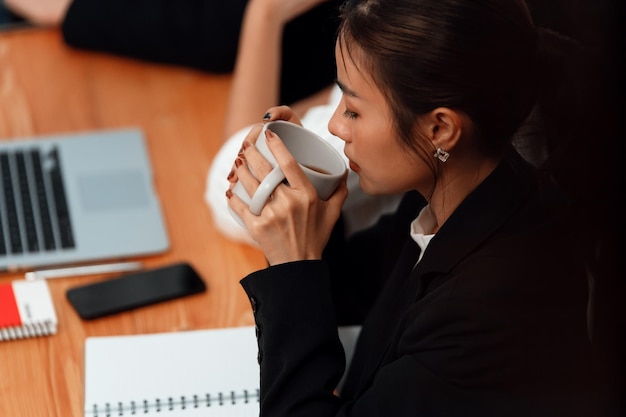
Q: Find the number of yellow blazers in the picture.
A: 0